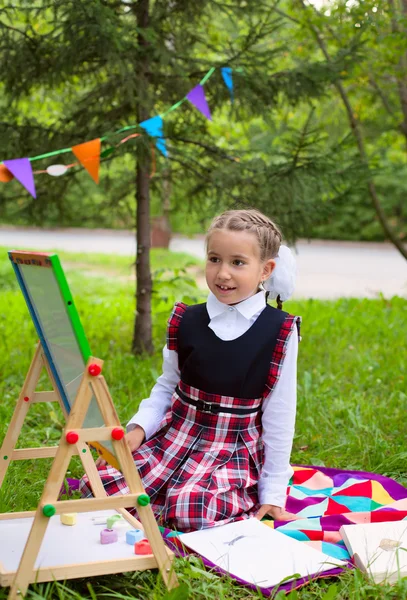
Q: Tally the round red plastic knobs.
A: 3